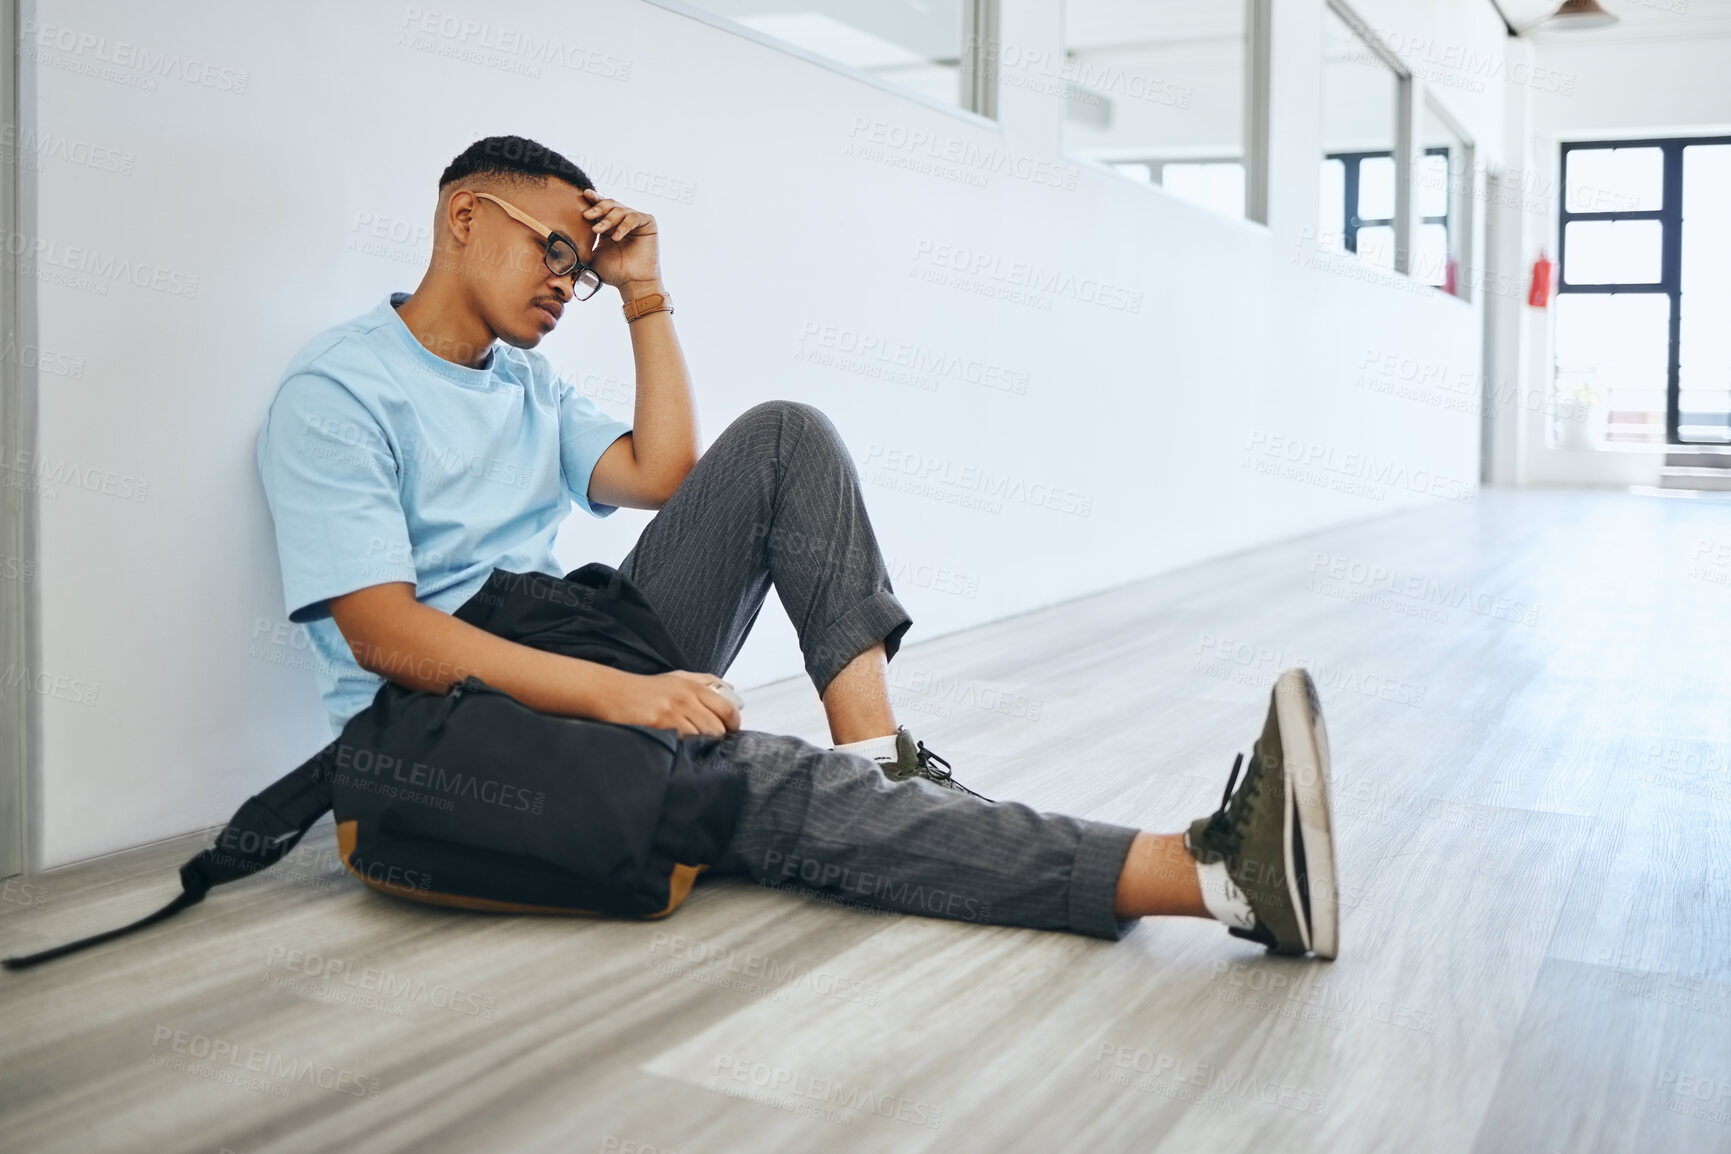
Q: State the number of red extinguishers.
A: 1